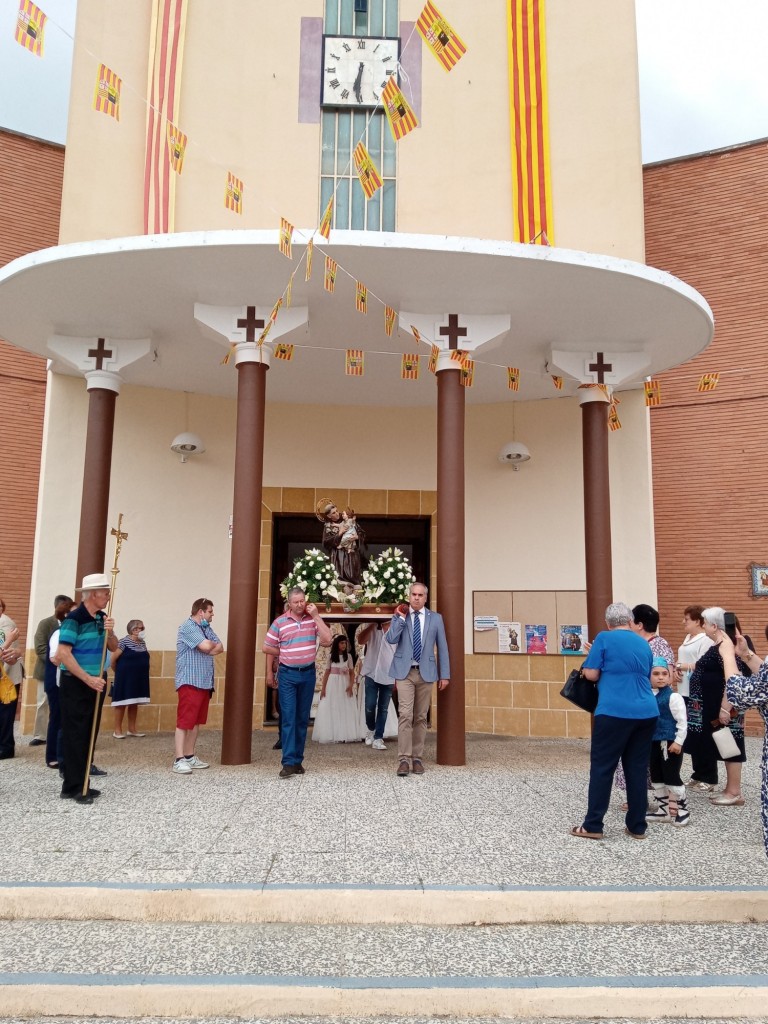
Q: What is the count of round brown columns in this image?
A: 4